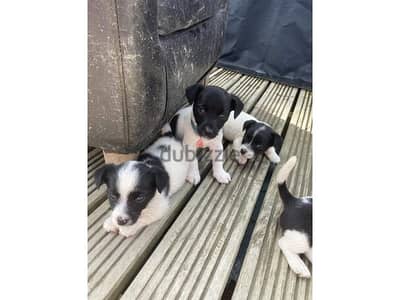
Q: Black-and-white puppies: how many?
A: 4